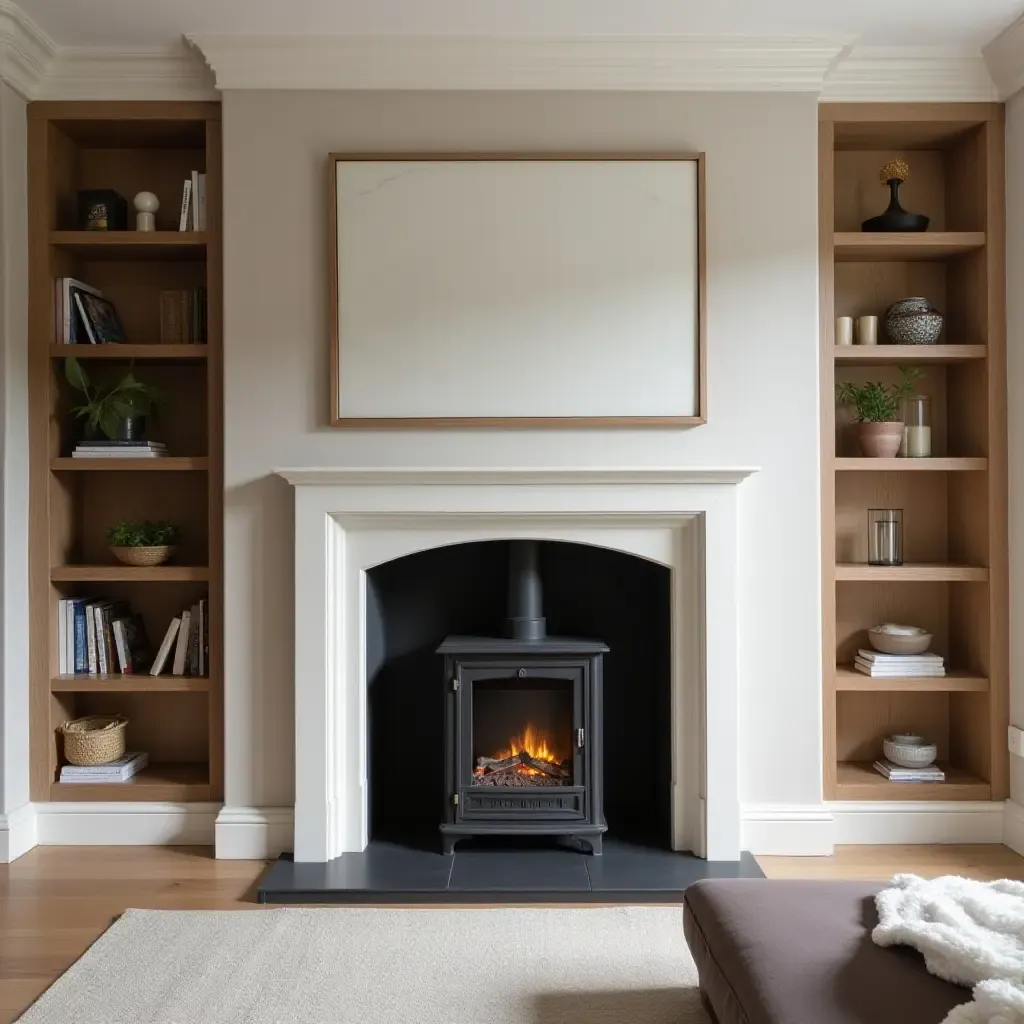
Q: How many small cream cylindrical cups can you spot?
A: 2